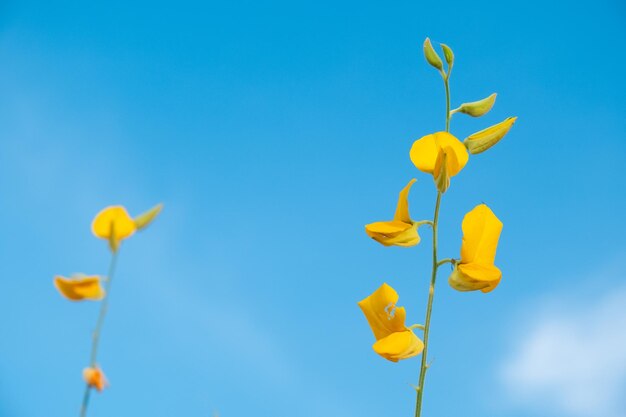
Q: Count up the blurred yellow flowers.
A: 3